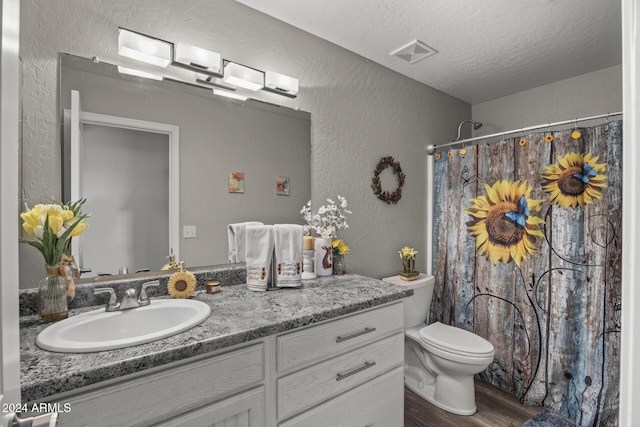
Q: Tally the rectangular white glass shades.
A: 4